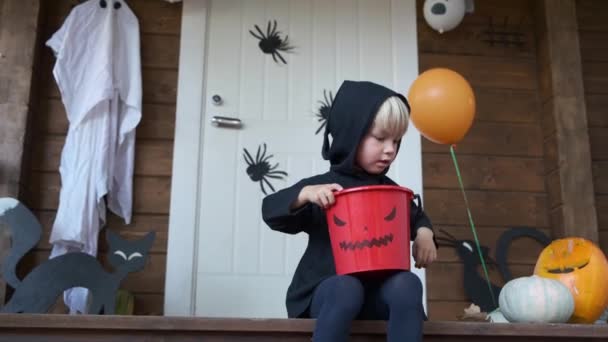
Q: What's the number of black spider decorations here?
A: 3